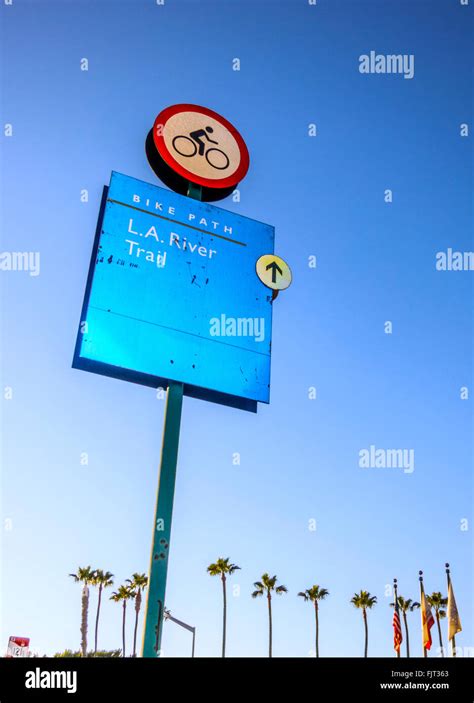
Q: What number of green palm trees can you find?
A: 10